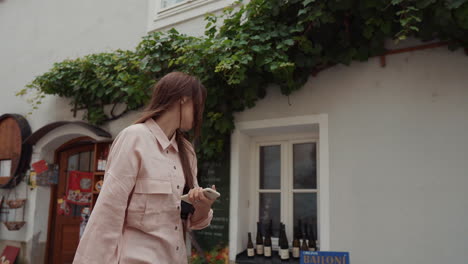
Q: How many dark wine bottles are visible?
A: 8